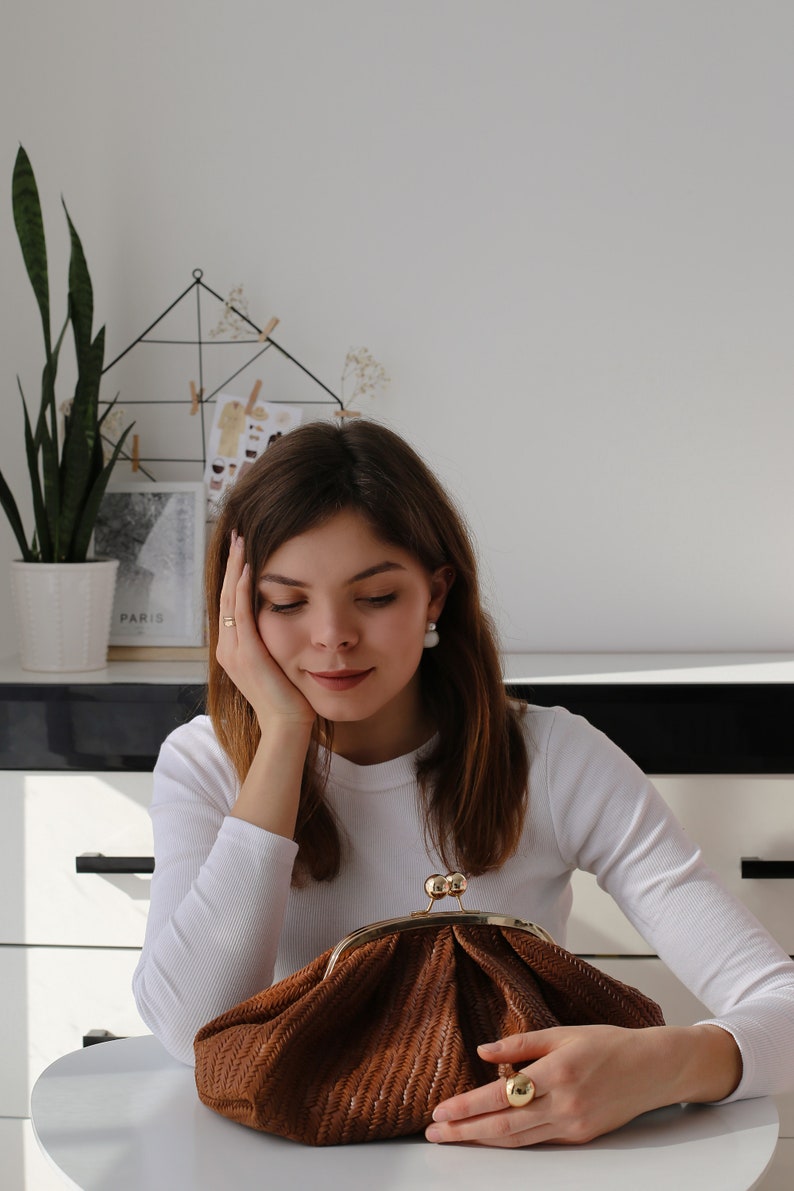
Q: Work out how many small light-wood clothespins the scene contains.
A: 5